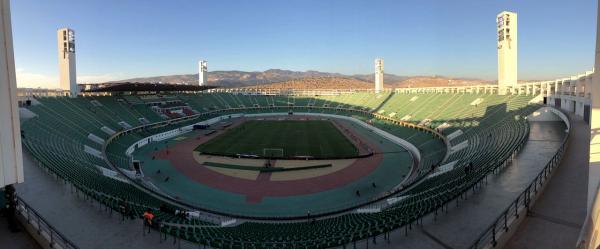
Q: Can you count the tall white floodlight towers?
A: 4